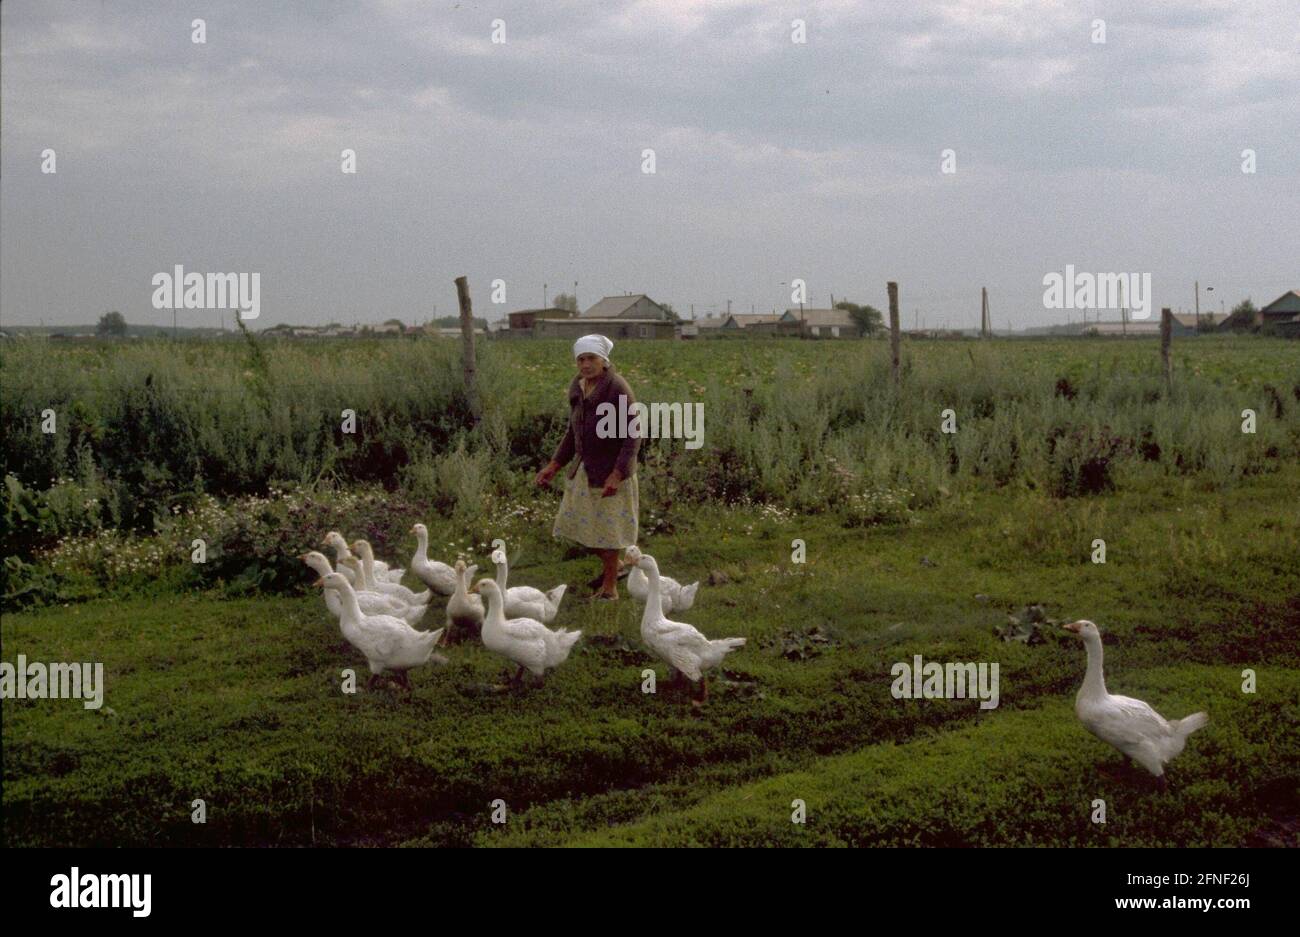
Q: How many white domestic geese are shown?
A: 12